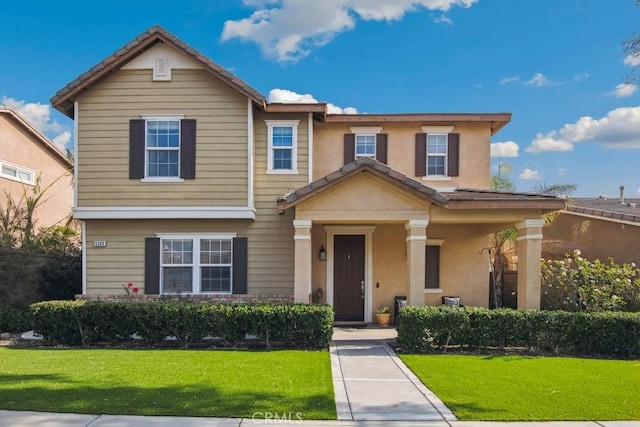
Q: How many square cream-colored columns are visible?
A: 3